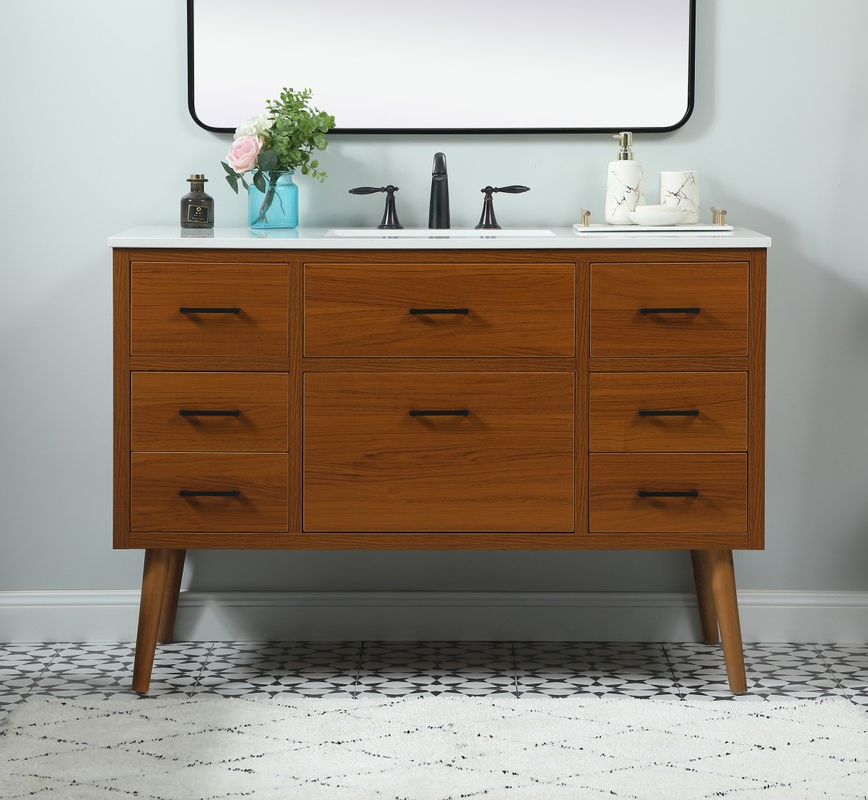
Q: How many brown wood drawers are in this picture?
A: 8